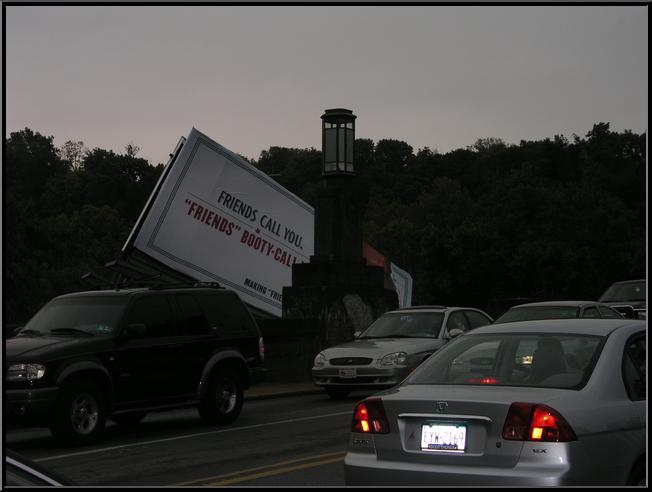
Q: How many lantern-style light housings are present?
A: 1